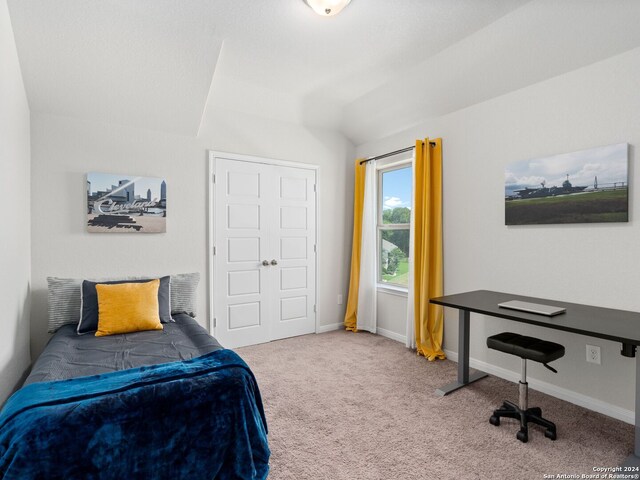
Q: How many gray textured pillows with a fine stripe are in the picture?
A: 2